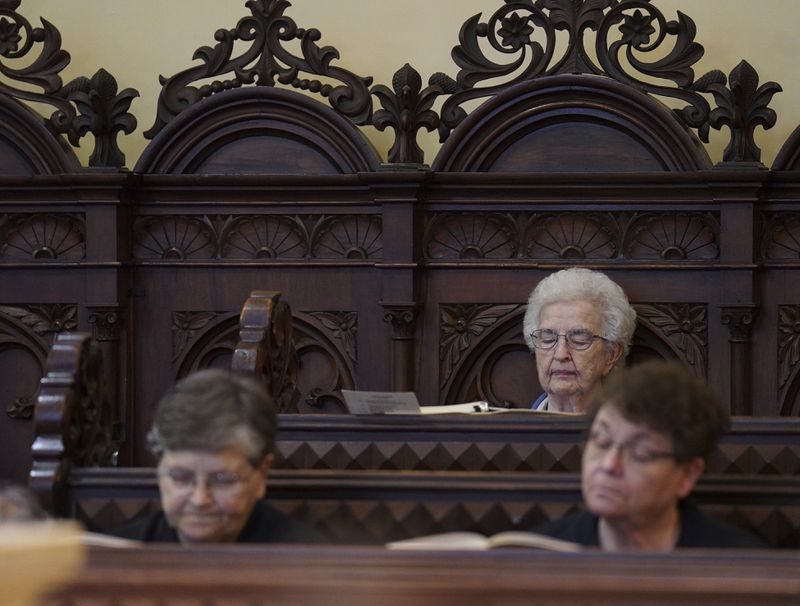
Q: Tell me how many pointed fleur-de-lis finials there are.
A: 3